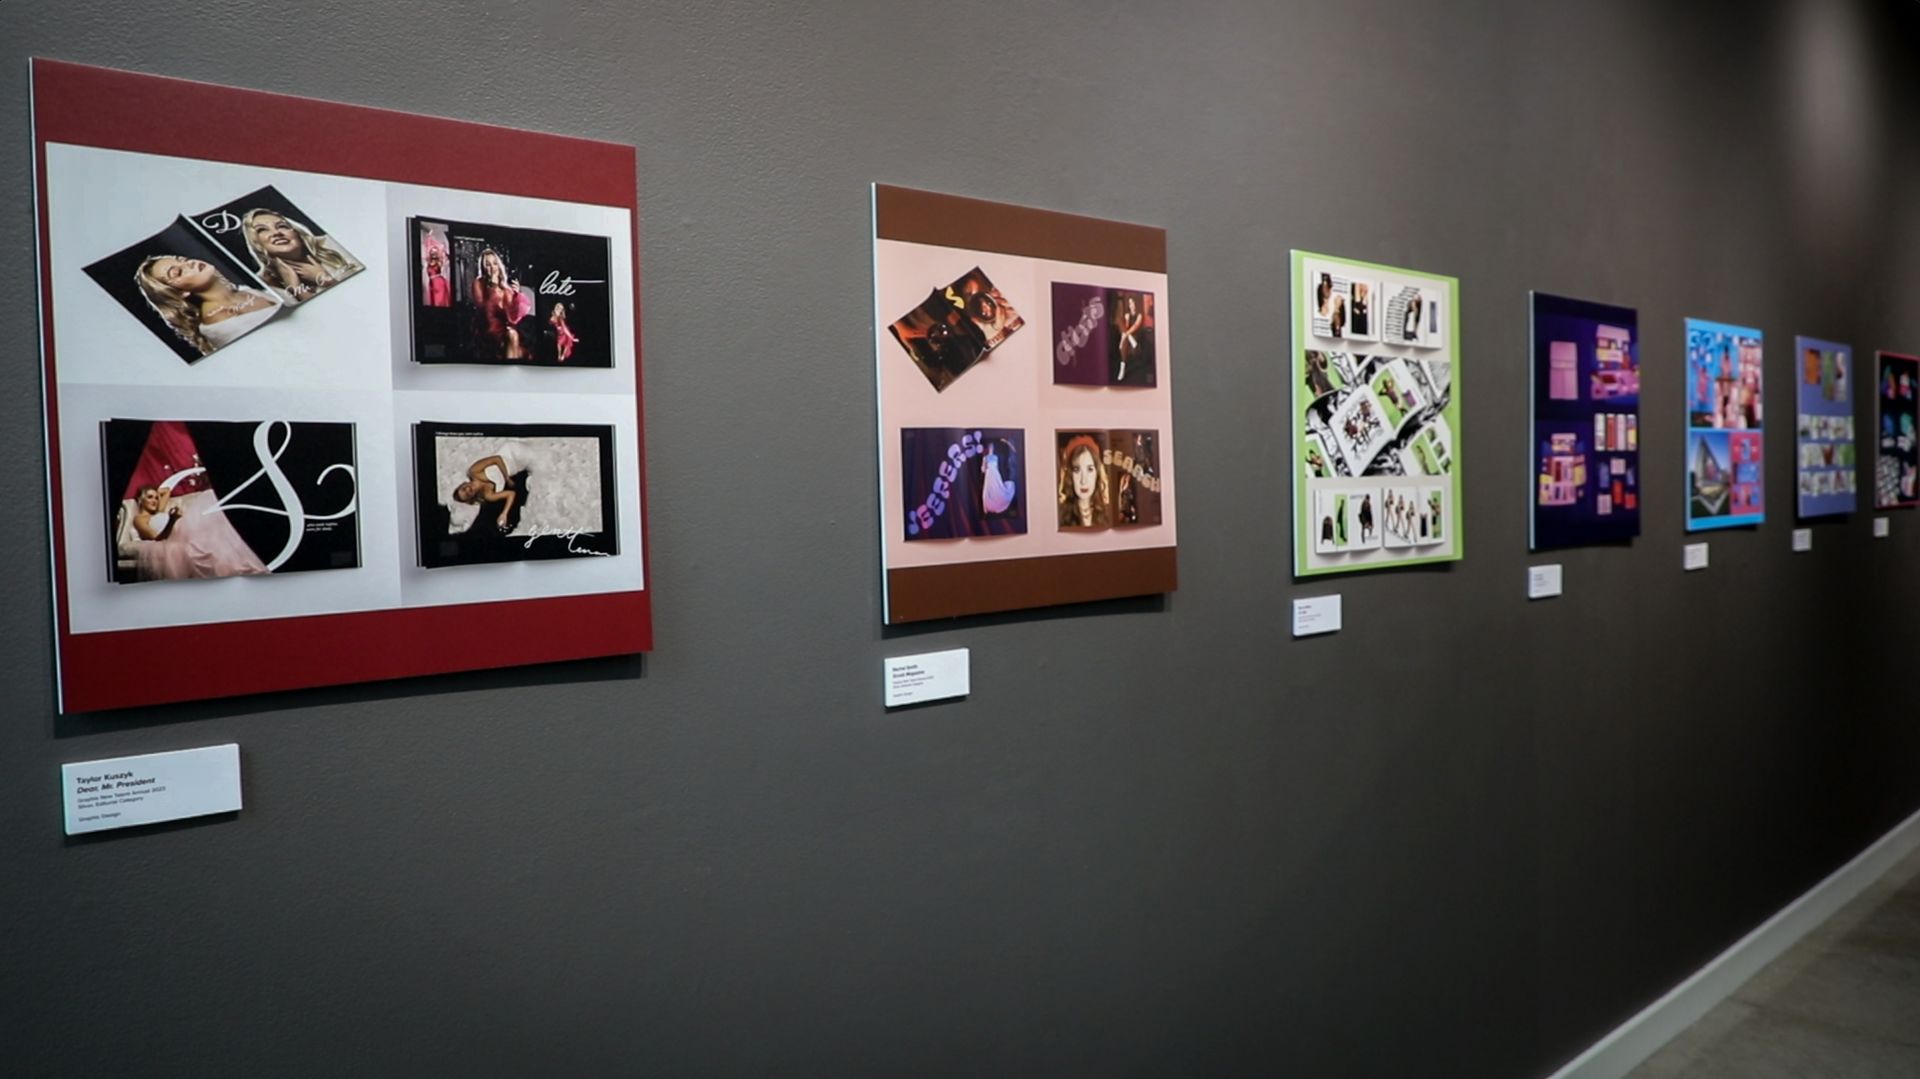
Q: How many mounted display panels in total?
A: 7